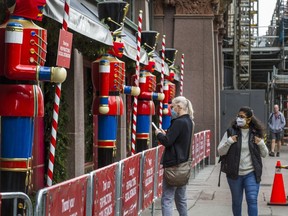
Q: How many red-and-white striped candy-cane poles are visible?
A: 4